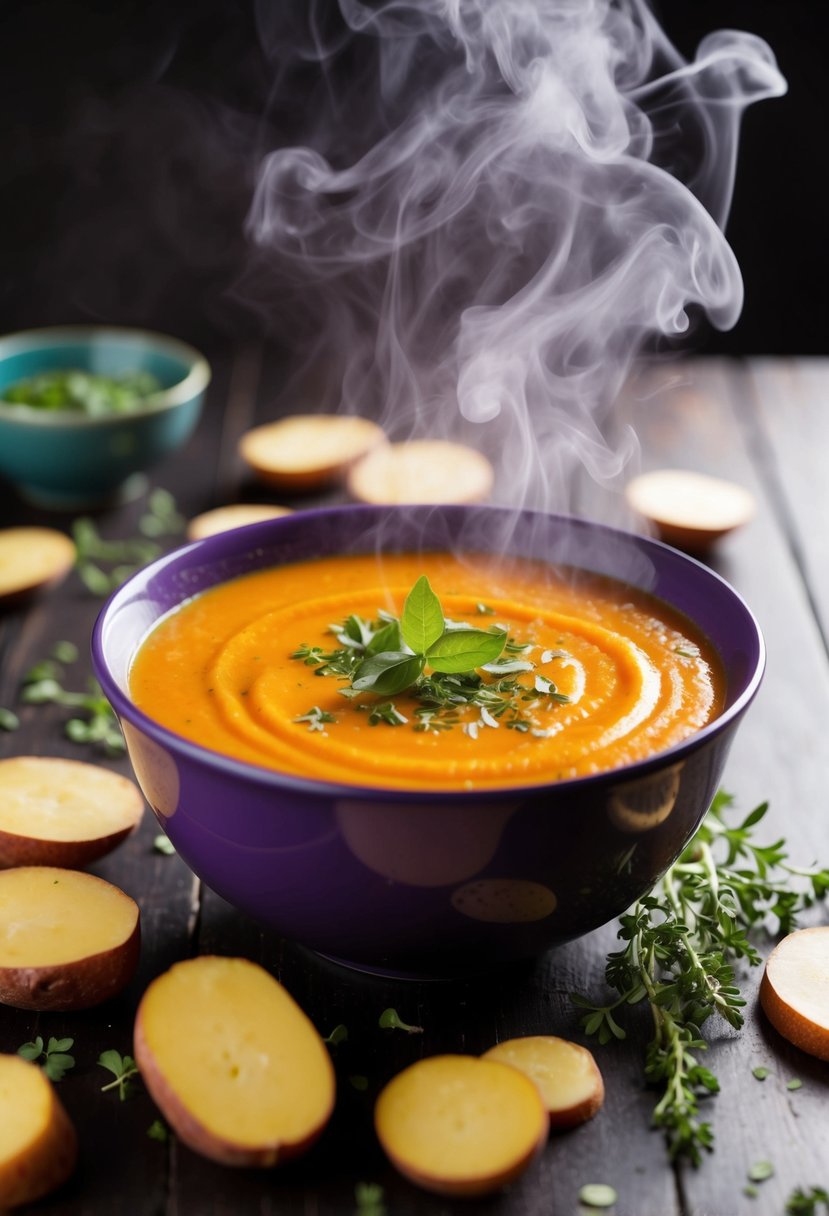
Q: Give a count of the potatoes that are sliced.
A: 12